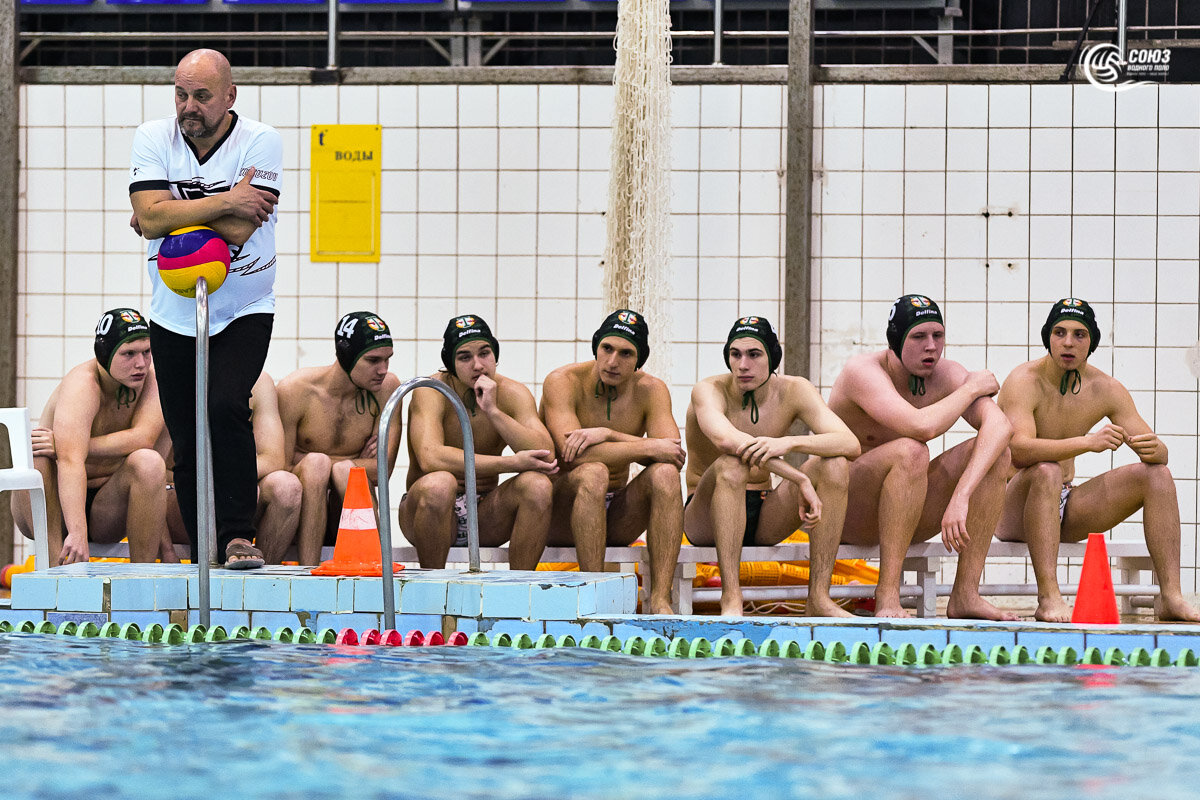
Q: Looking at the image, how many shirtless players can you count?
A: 8